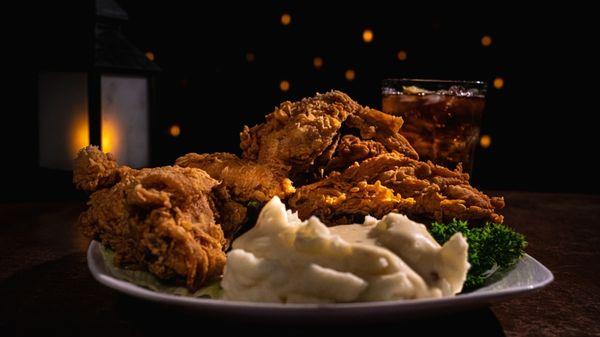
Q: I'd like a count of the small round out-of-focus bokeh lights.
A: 12